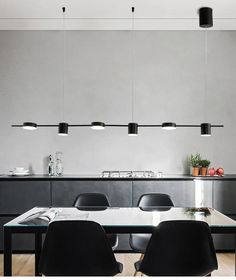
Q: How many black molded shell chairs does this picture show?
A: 4